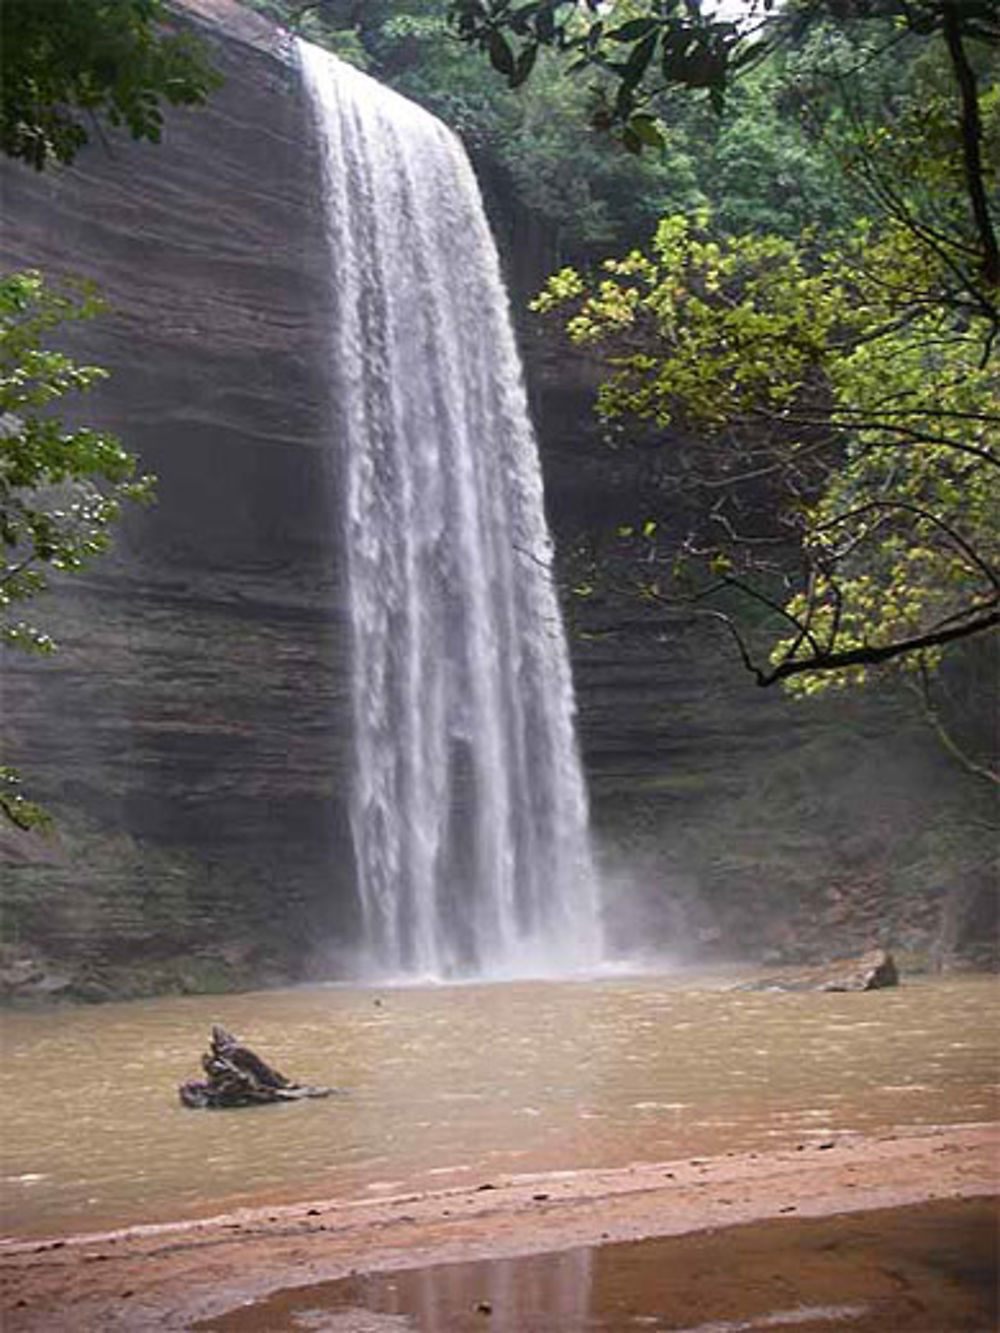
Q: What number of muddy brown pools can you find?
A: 2